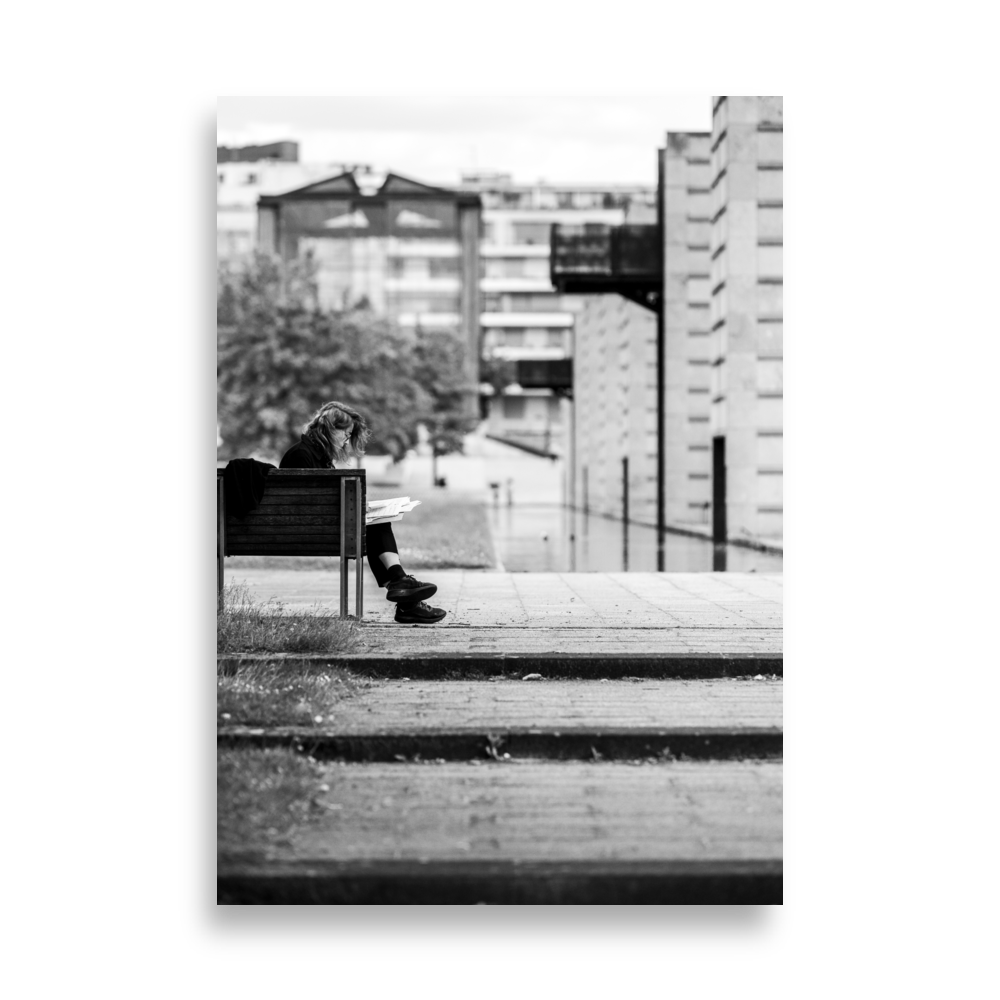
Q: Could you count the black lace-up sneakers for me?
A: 2